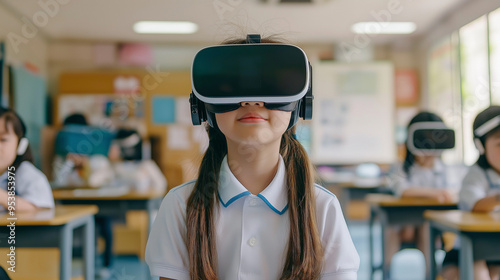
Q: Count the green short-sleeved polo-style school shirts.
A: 0